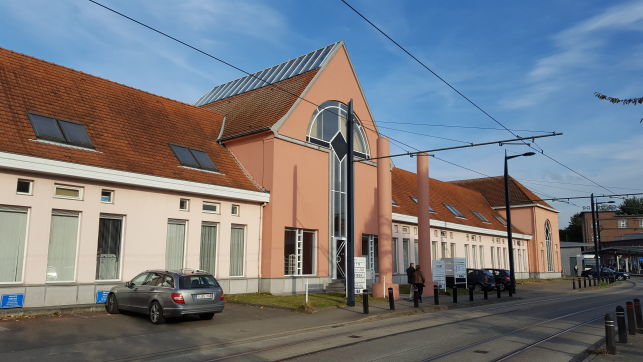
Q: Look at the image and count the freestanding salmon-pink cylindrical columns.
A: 2